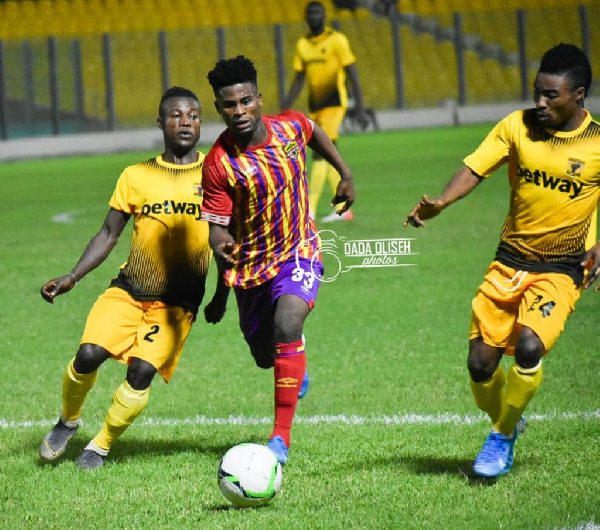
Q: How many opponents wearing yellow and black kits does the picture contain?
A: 3